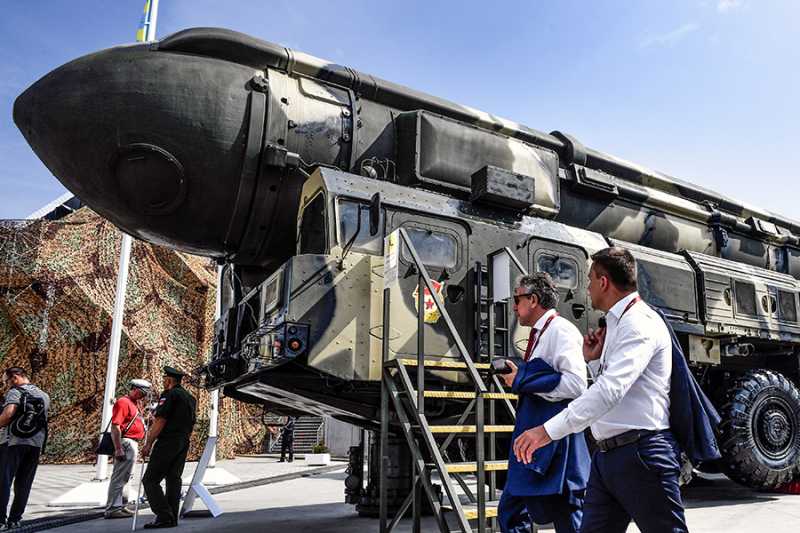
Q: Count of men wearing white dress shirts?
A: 2